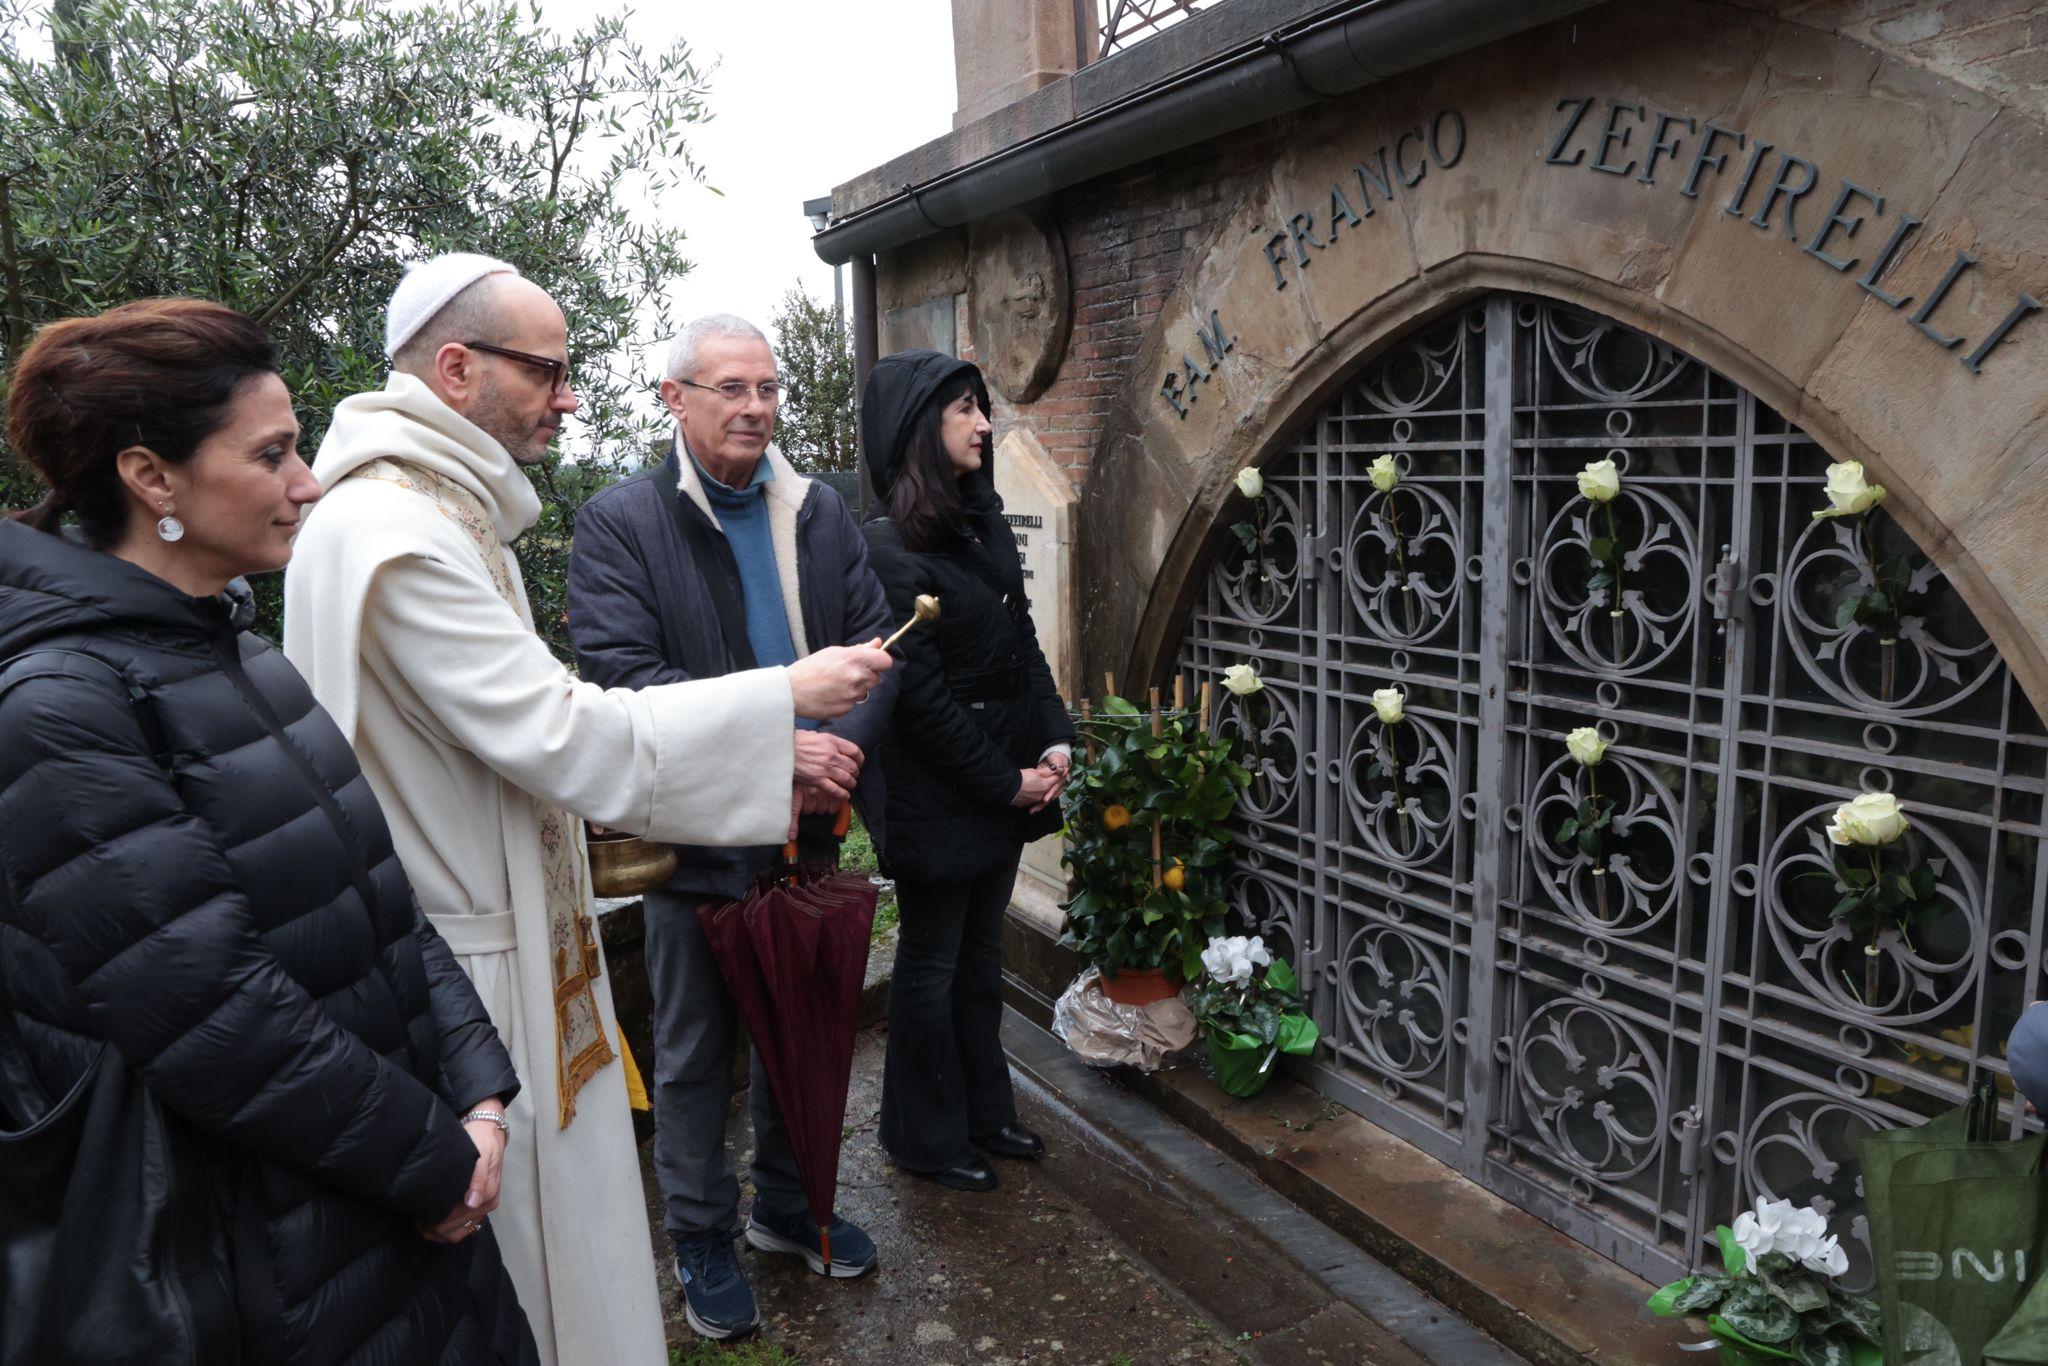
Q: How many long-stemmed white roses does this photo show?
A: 8